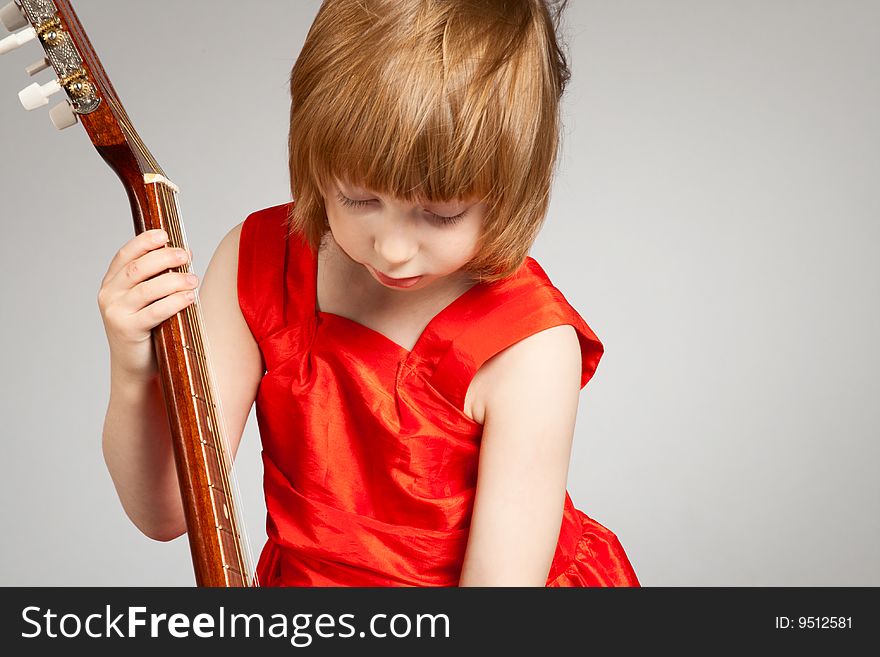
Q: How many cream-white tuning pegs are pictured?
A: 5